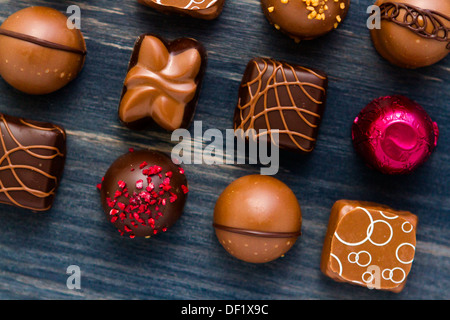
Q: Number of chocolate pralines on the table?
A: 11